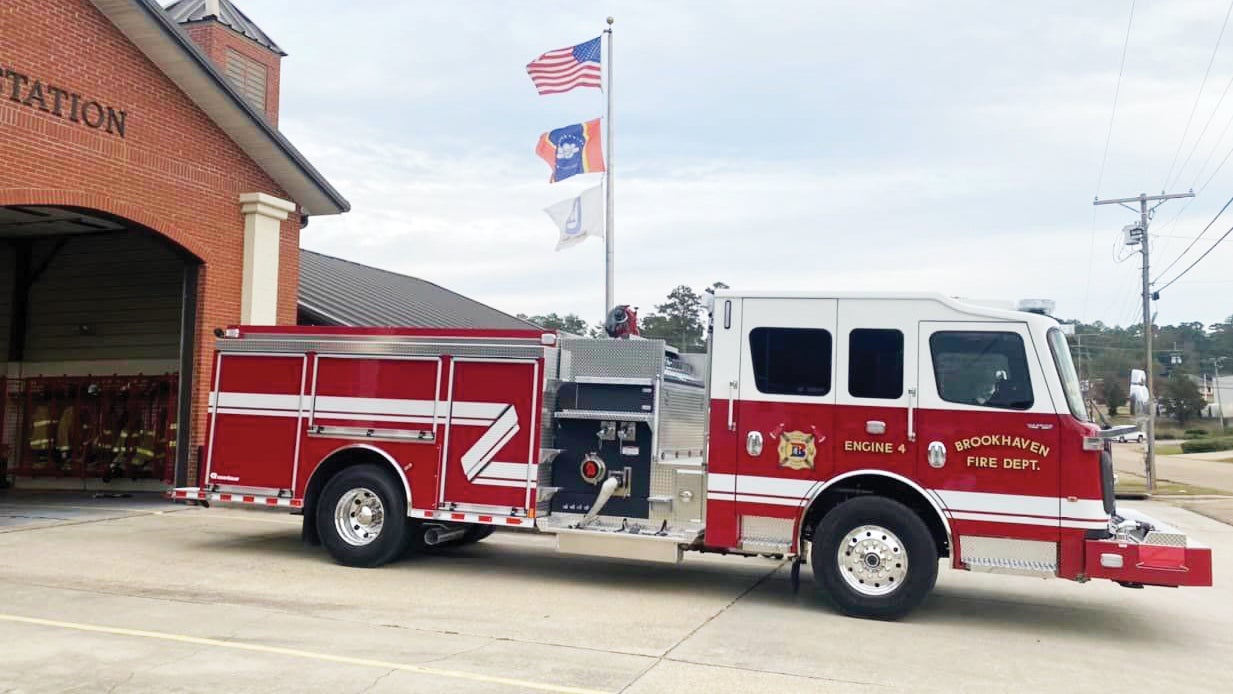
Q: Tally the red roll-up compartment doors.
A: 3